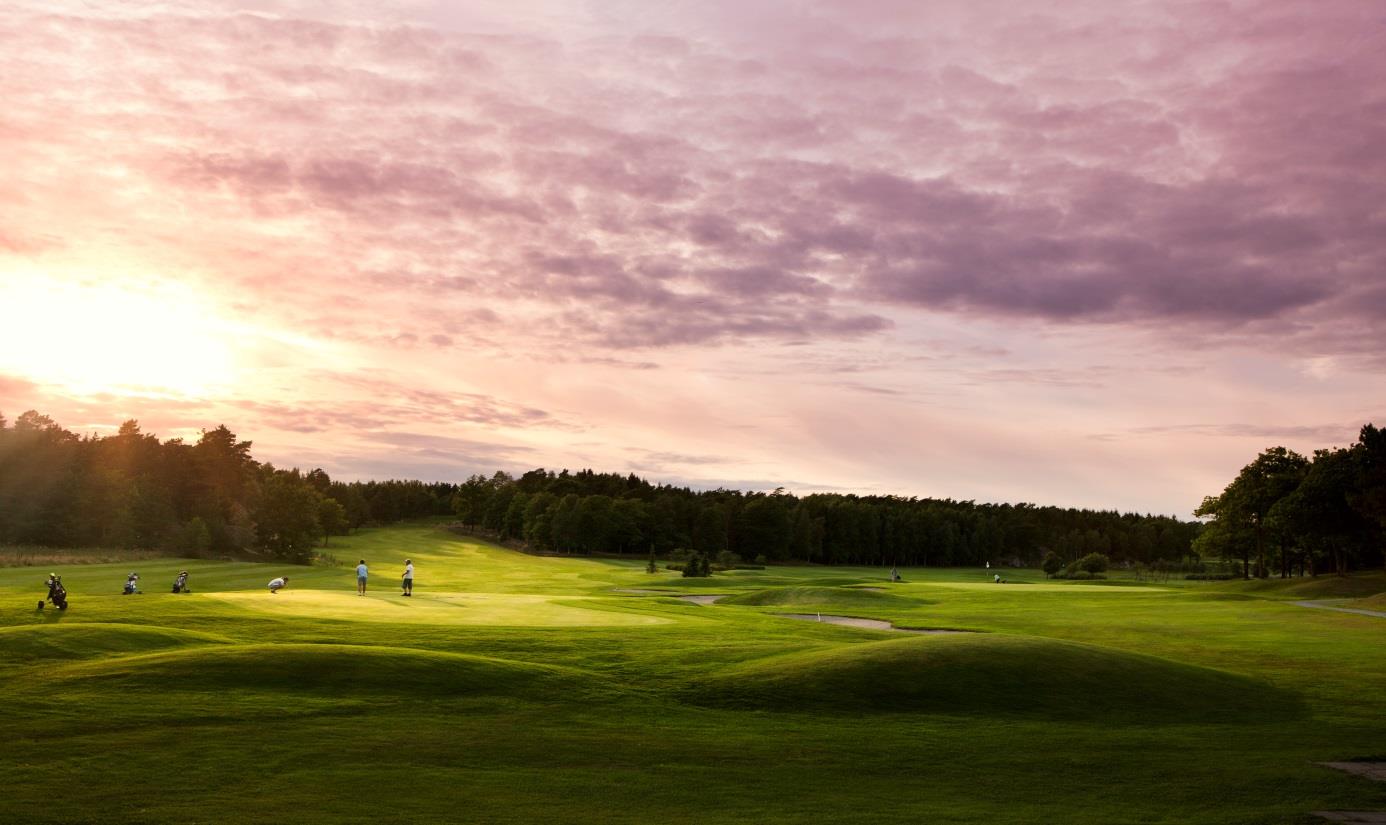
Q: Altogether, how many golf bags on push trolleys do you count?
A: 3